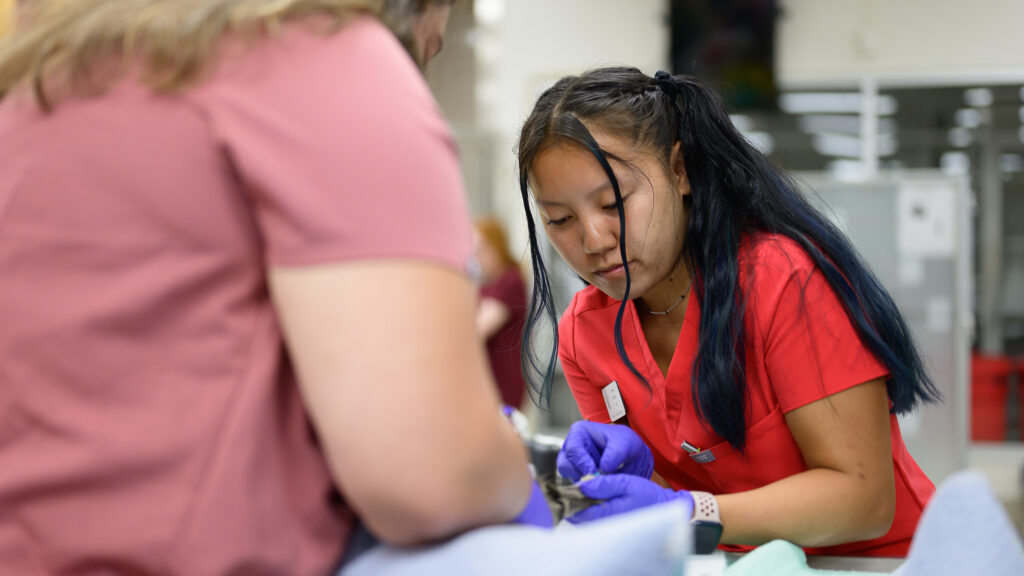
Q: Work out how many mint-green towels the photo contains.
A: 1